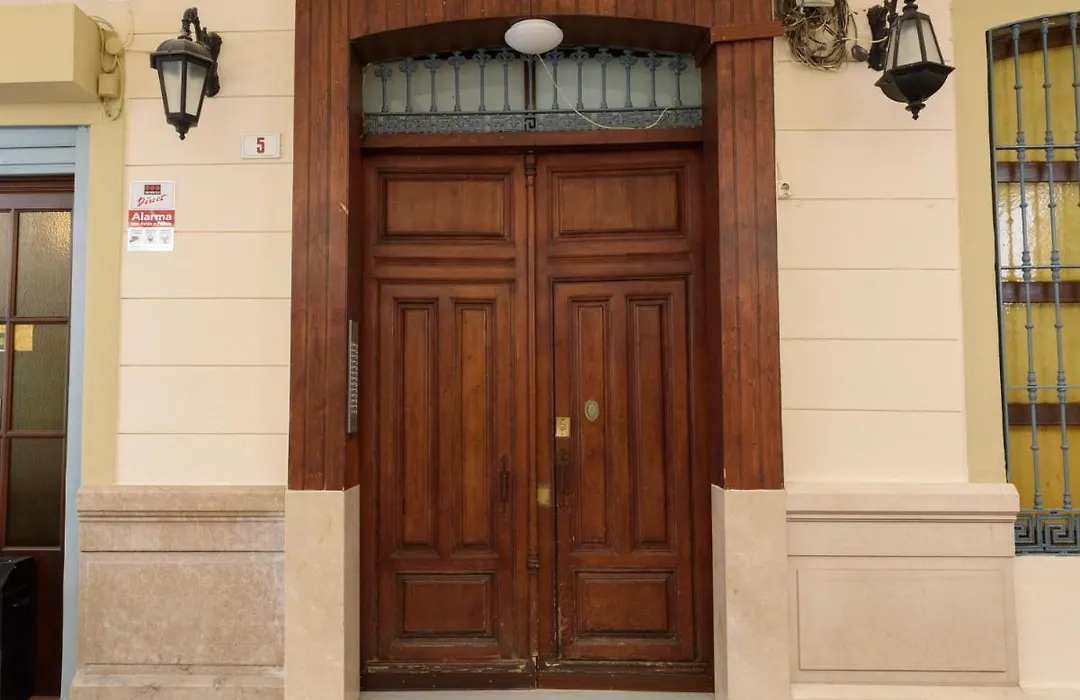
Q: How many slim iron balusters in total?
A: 13